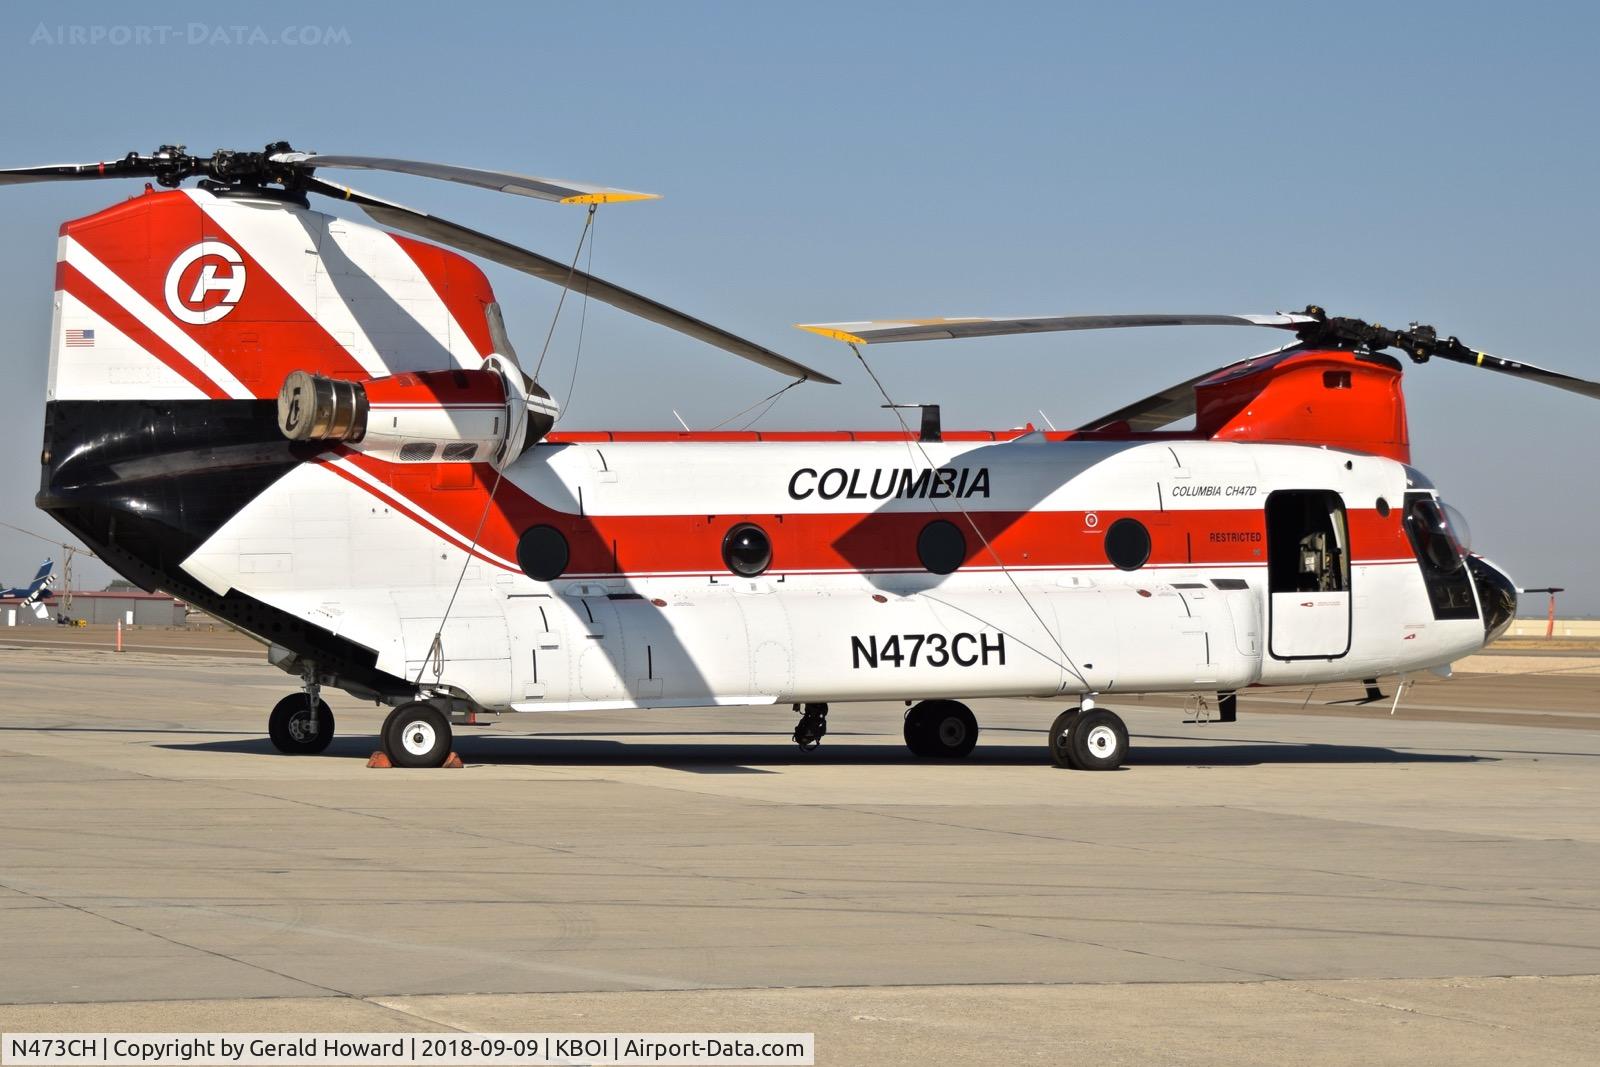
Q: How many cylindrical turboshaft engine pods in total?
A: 1